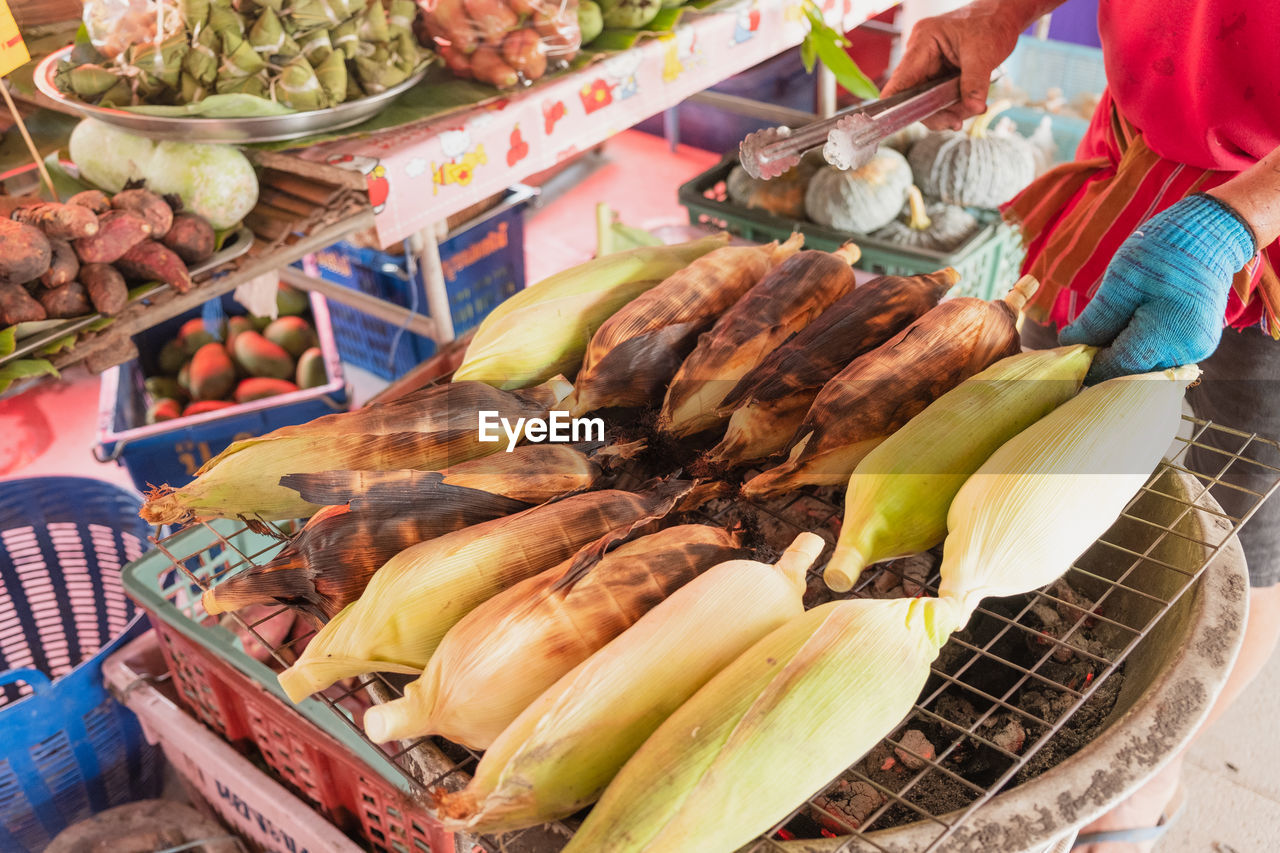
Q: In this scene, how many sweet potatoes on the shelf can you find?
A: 11